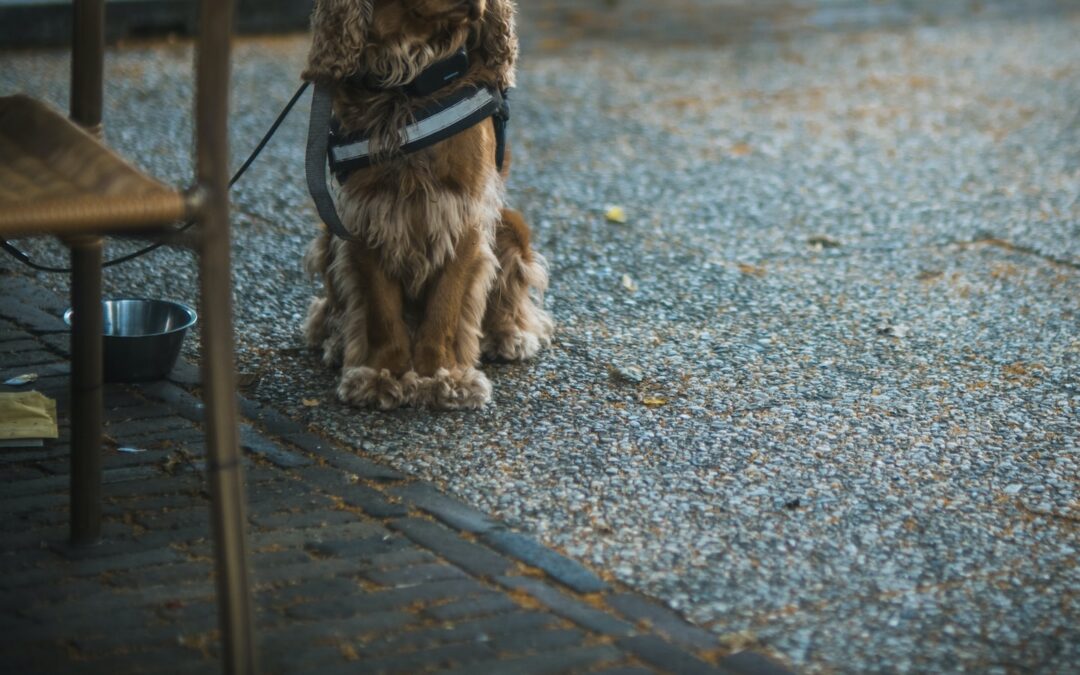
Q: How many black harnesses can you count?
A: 1